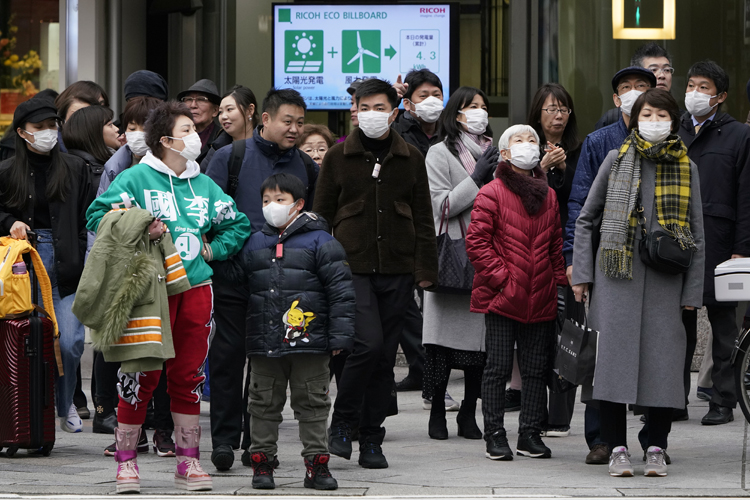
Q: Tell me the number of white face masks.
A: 11